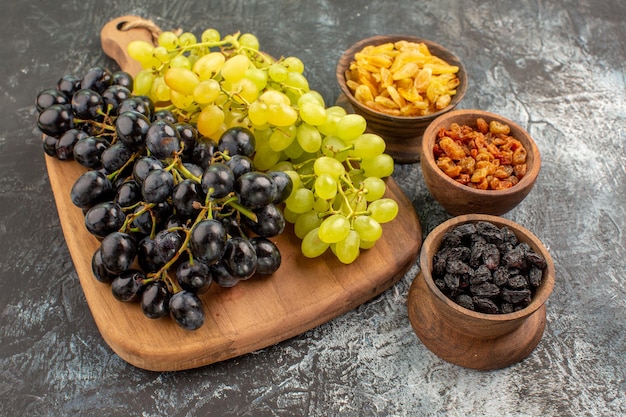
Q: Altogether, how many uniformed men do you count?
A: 0